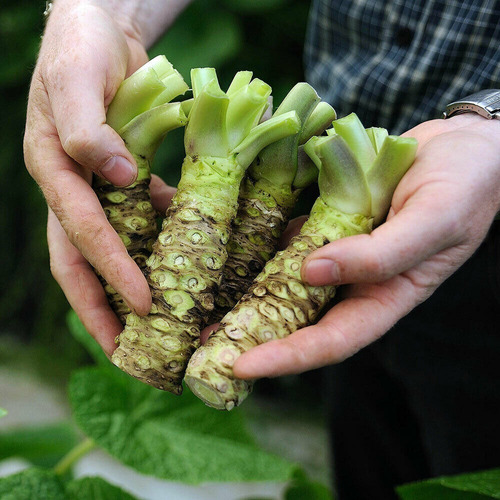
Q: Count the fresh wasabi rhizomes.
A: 4